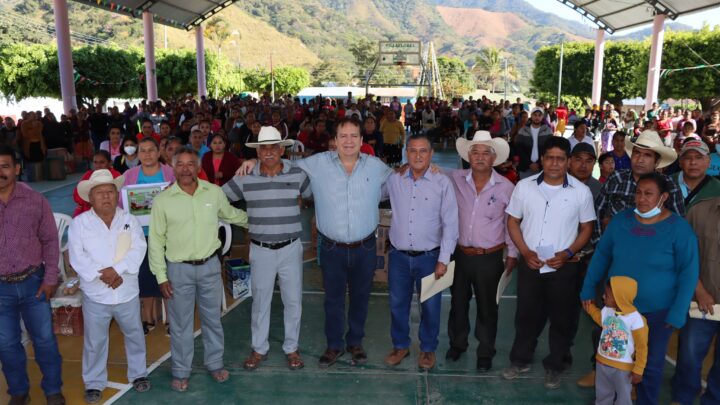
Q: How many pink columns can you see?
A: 5